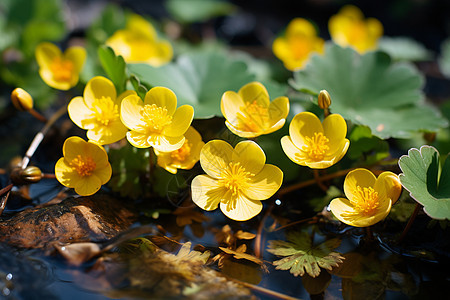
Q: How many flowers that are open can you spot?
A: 12